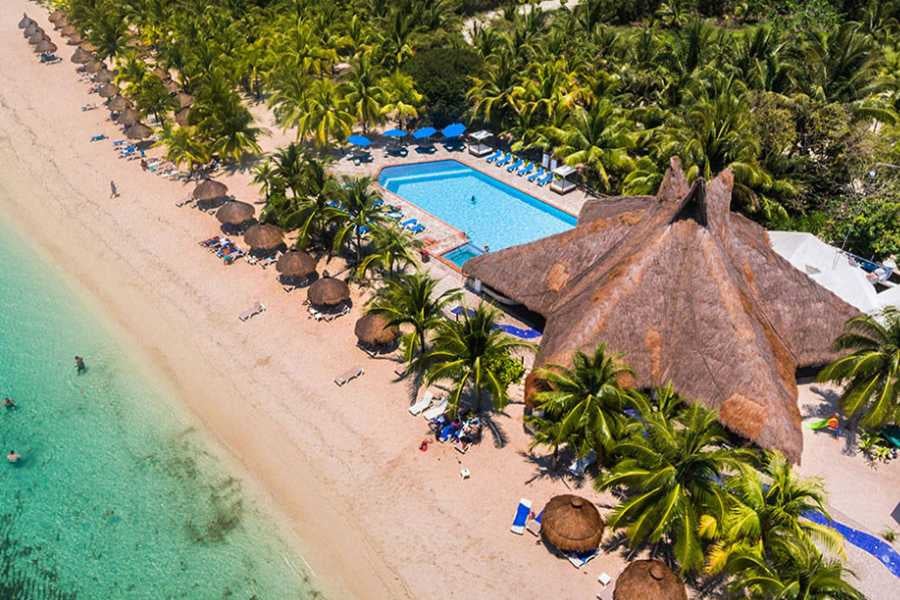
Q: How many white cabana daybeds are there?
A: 2